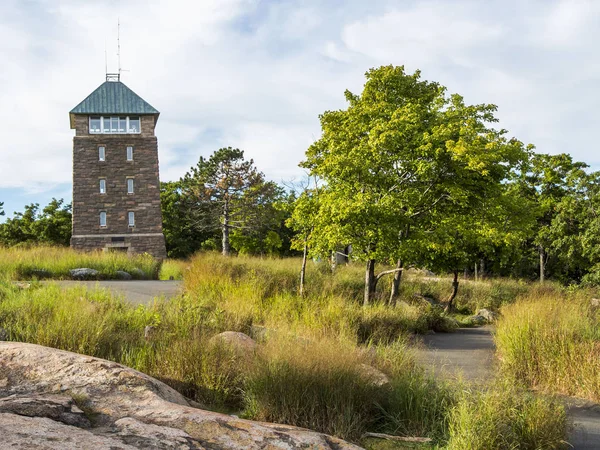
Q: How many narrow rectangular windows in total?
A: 6